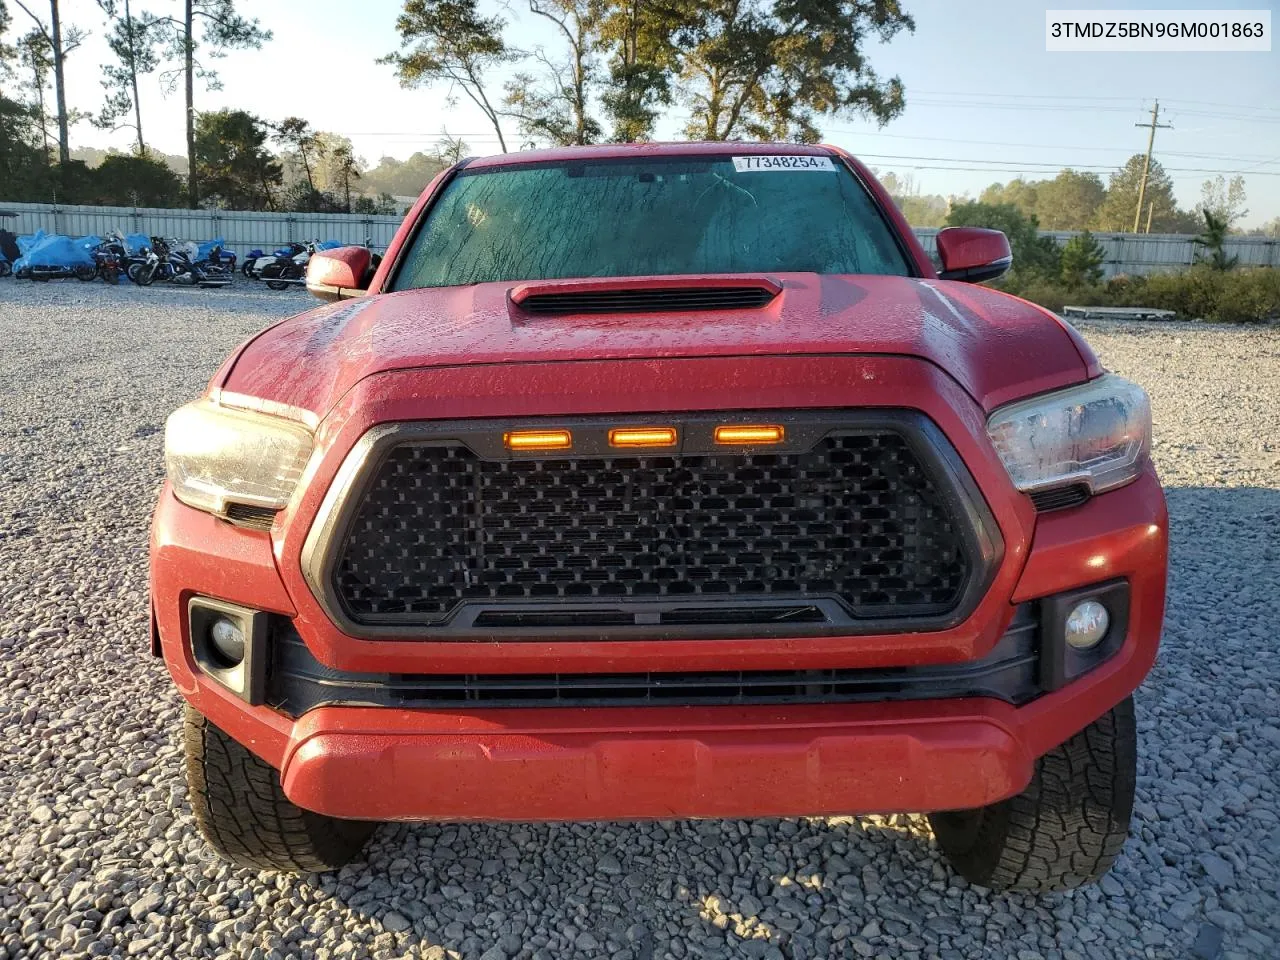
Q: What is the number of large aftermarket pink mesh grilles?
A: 0